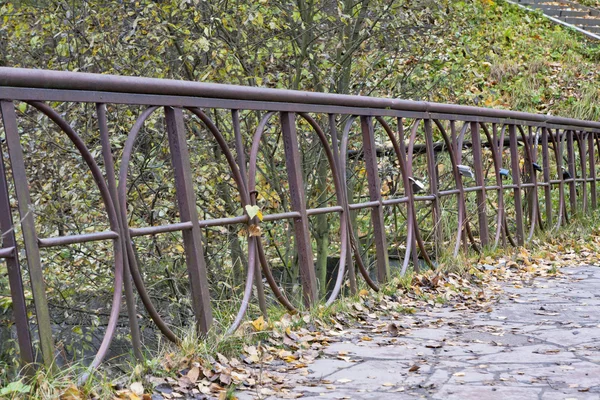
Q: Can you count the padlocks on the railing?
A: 5